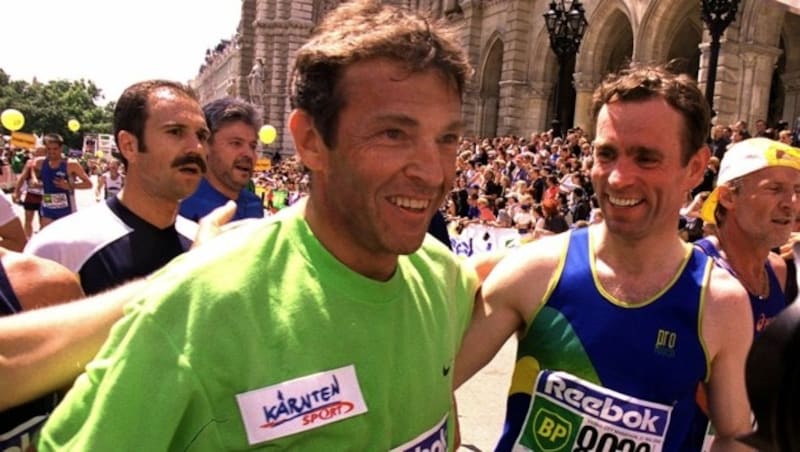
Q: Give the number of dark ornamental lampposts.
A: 2